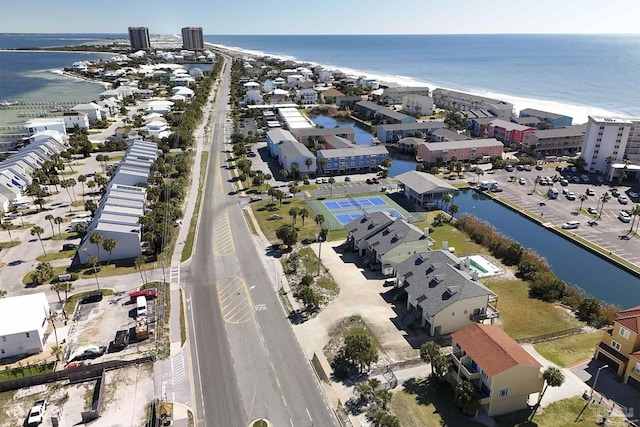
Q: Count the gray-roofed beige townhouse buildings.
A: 2